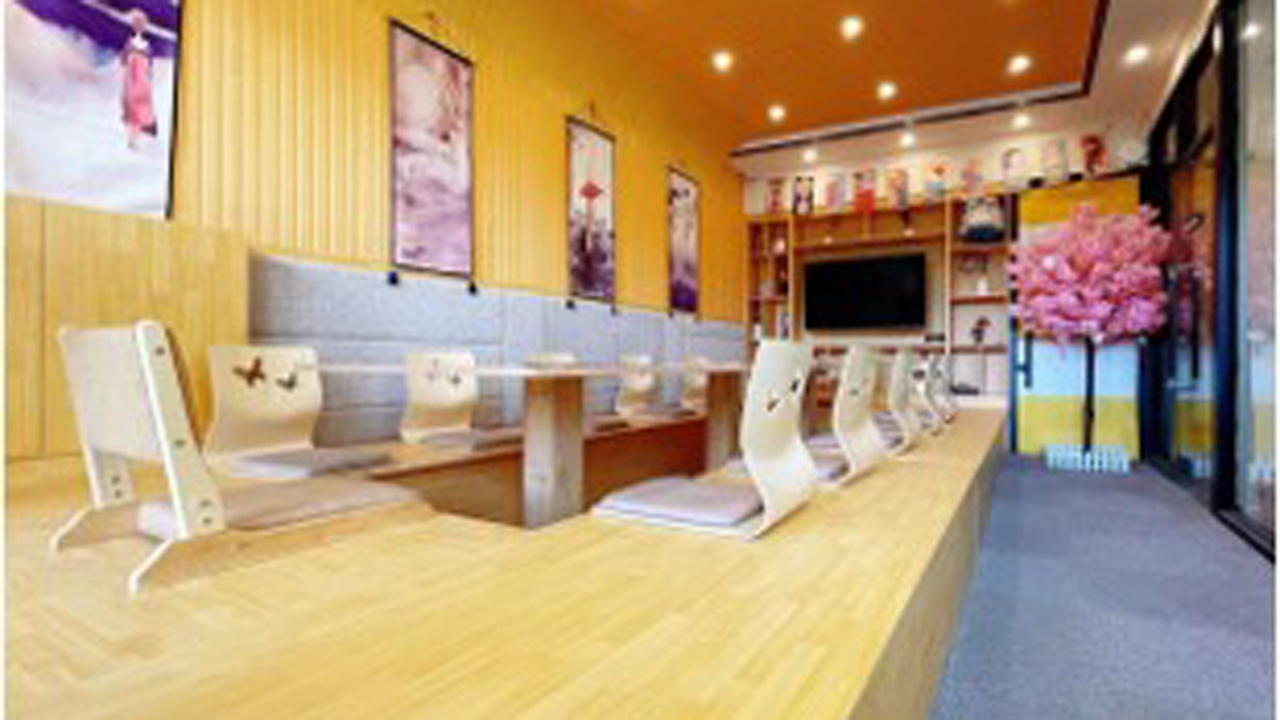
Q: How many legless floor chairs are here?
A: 11